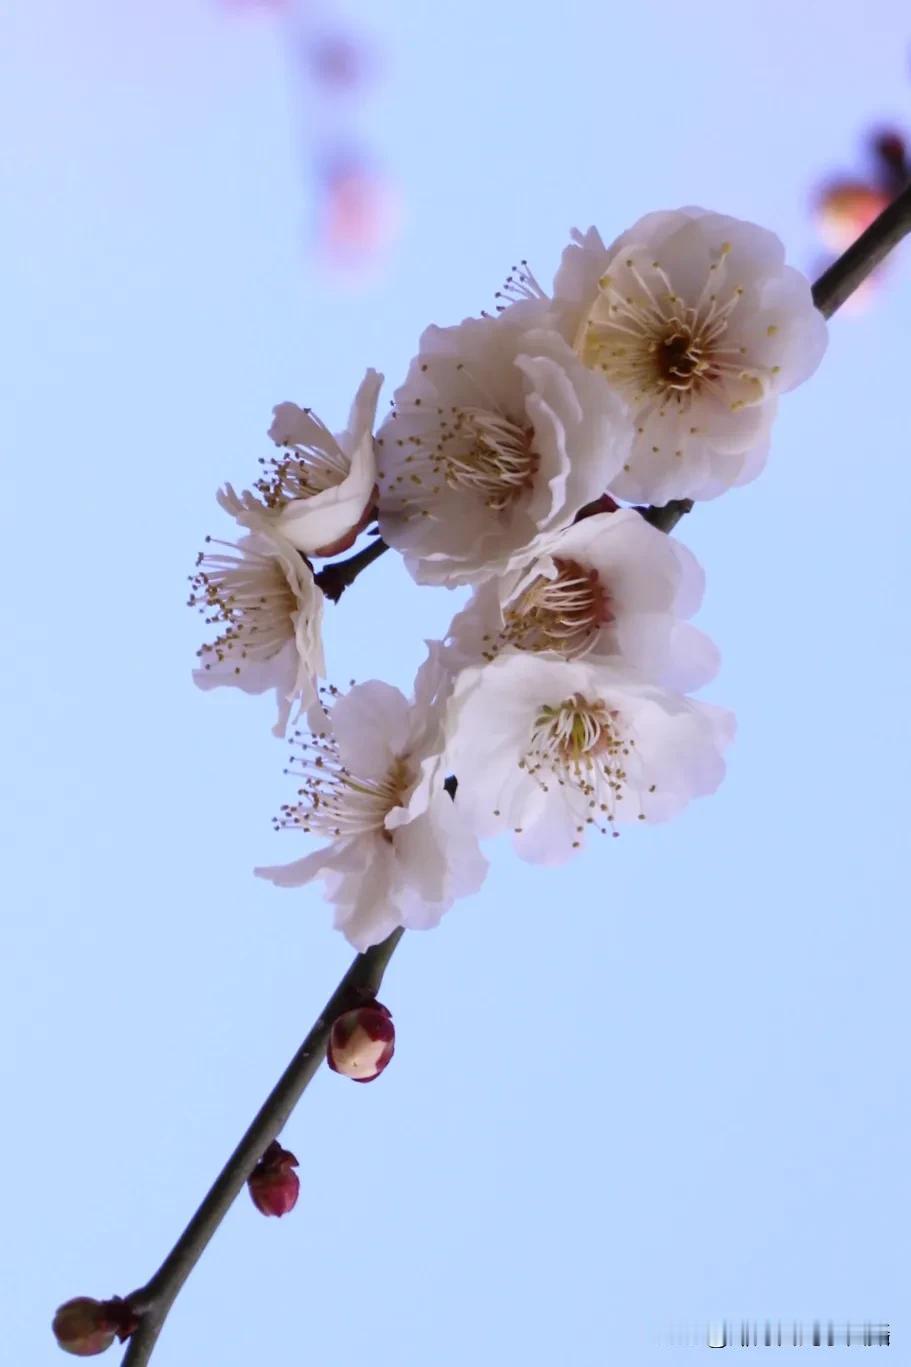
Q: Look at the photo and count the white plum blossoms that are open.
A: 7